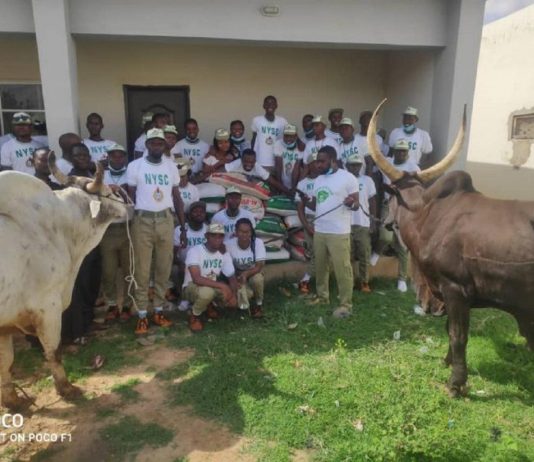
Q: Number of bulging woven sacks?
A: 11